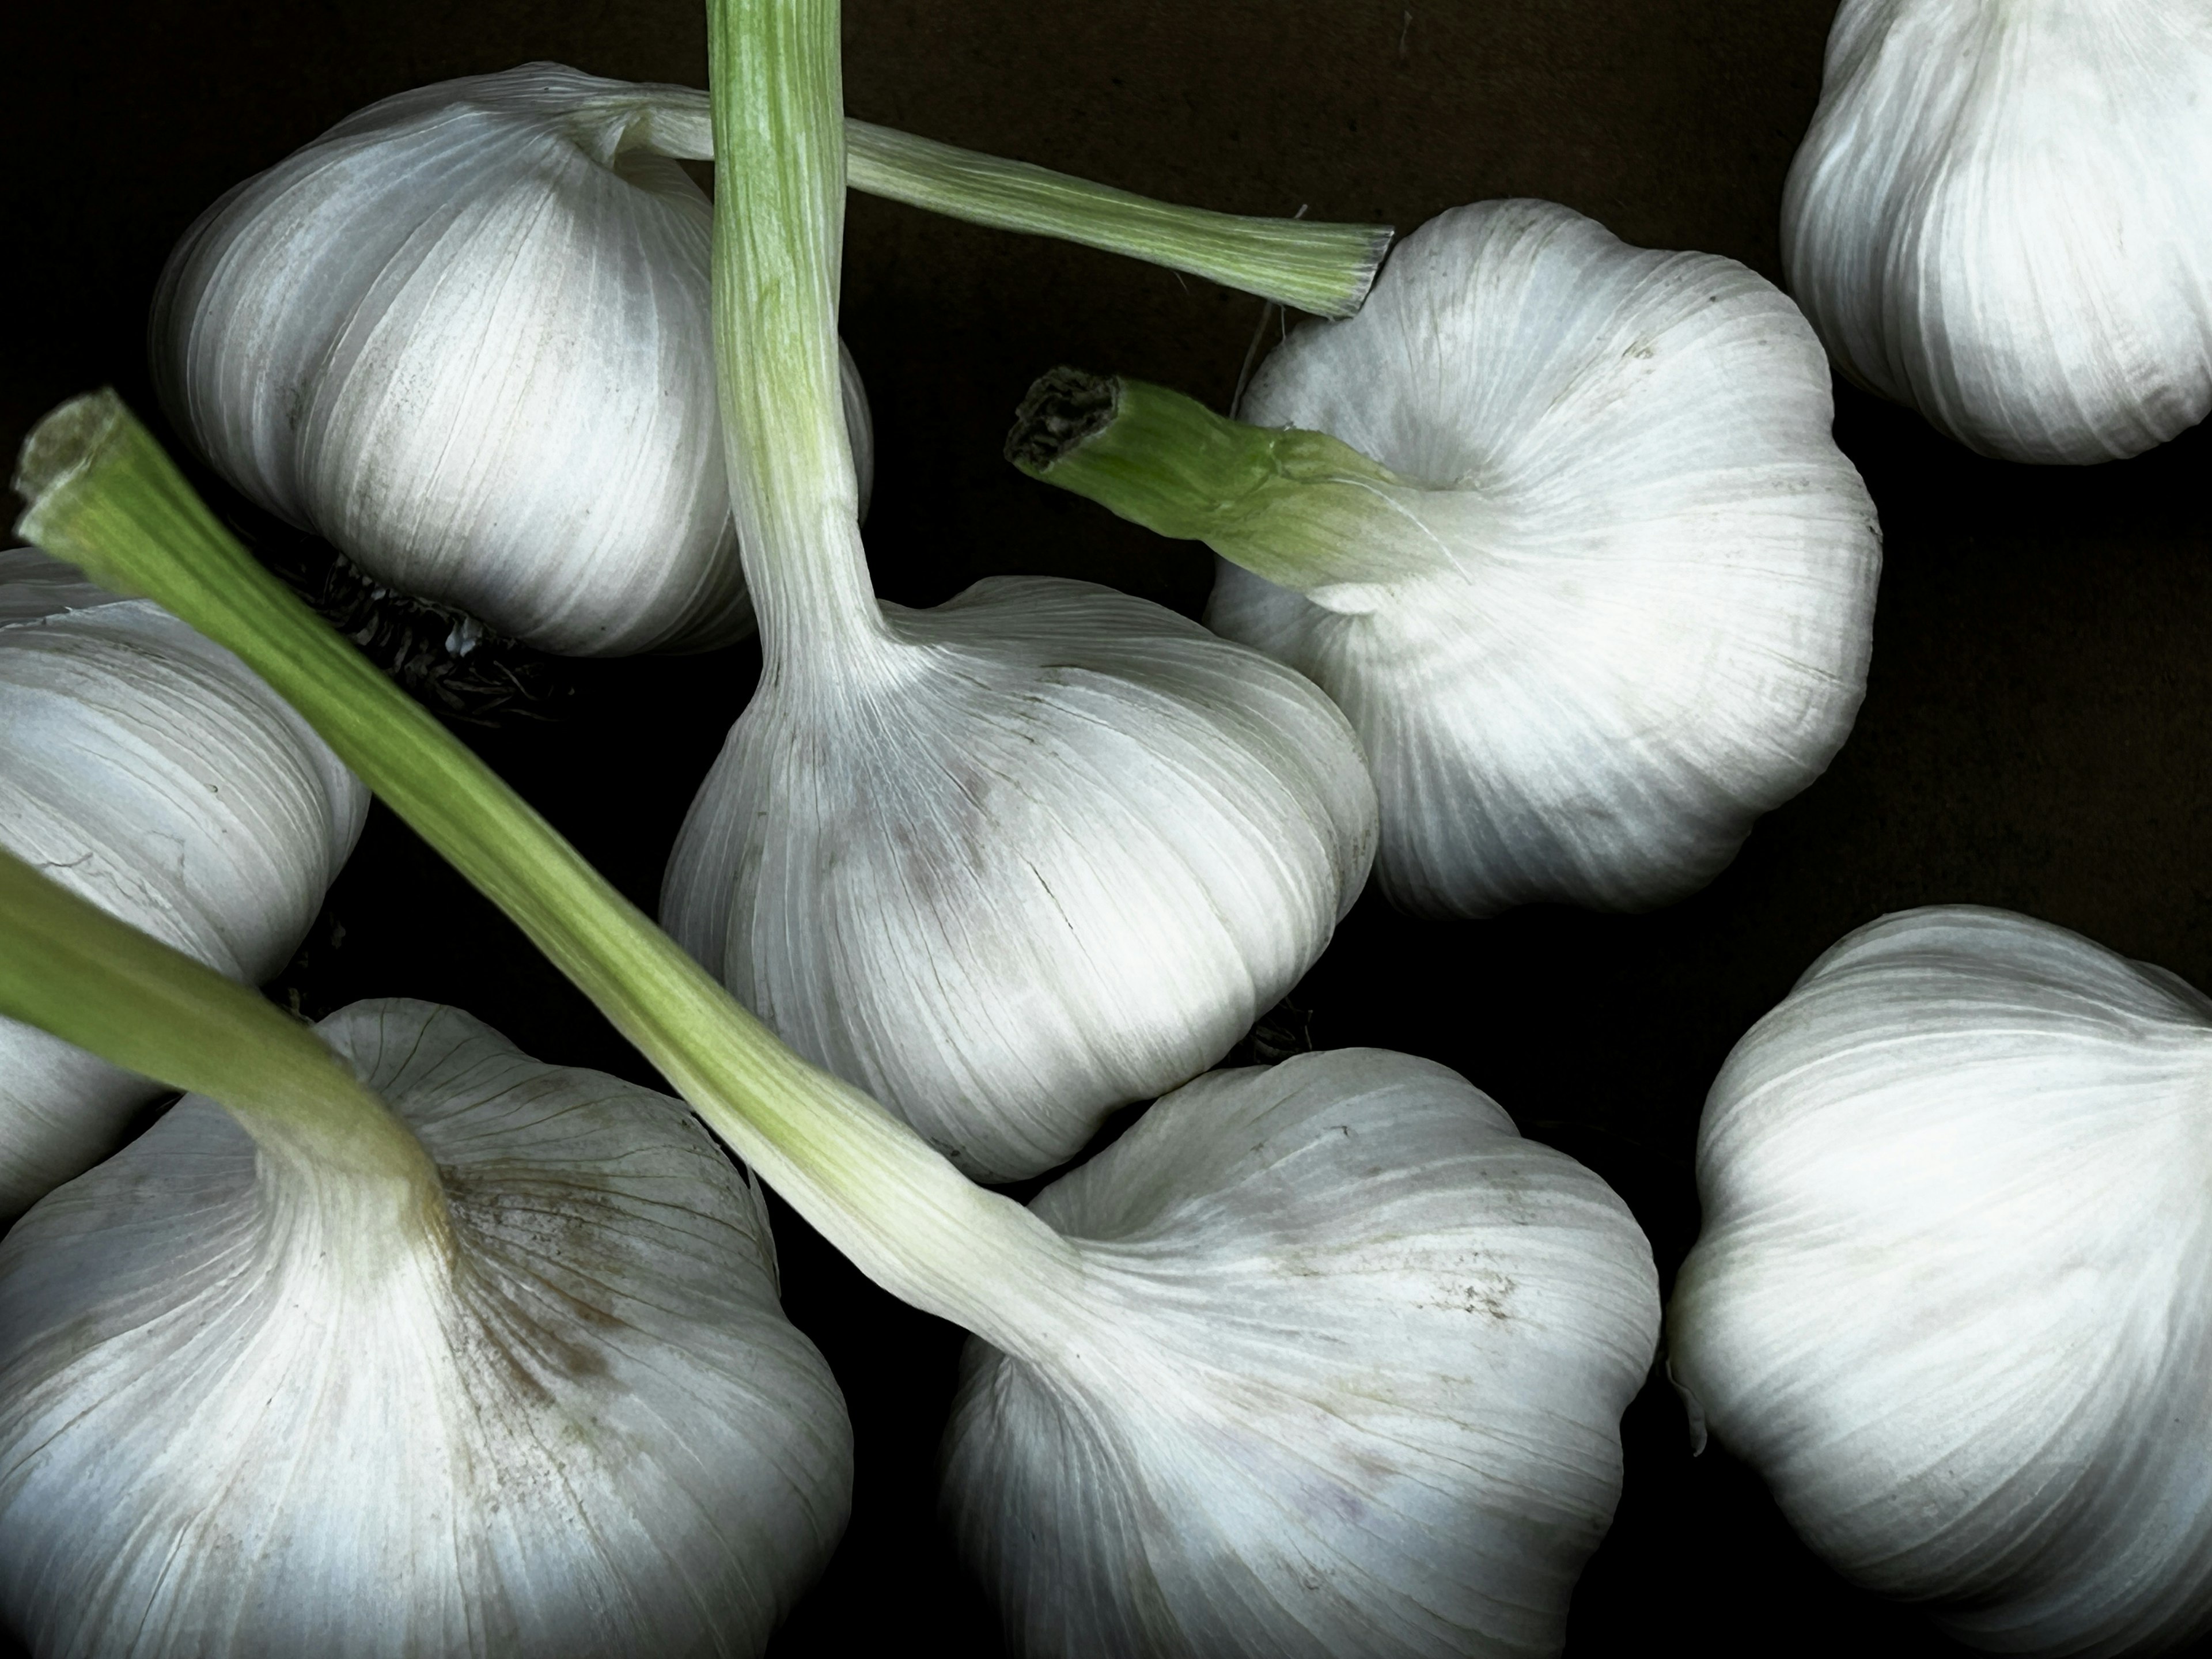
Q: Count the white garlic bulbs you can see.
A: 8